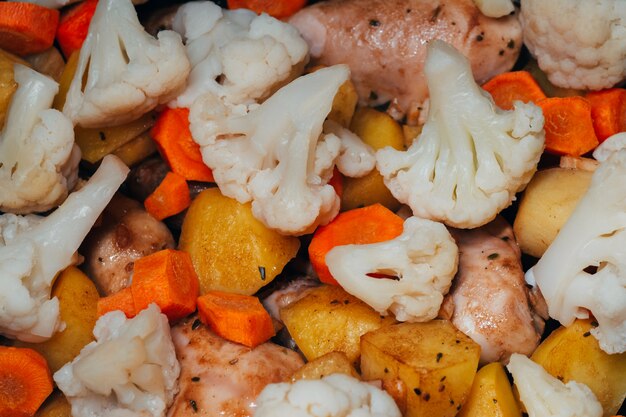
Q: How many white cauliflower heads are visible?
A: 12